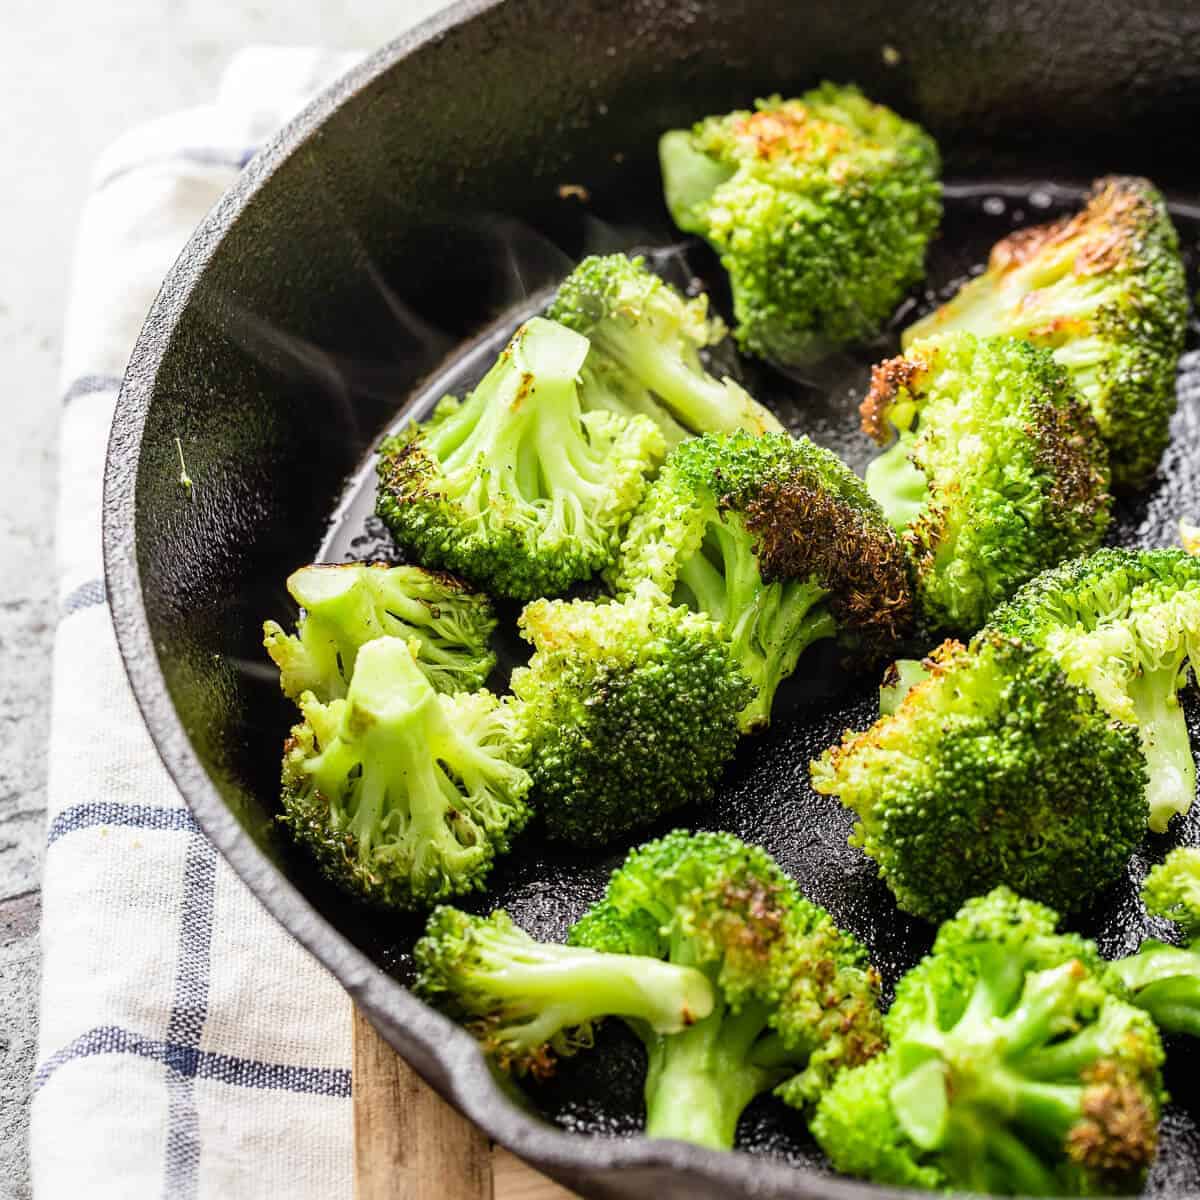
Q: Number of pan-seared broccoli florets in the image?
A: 15